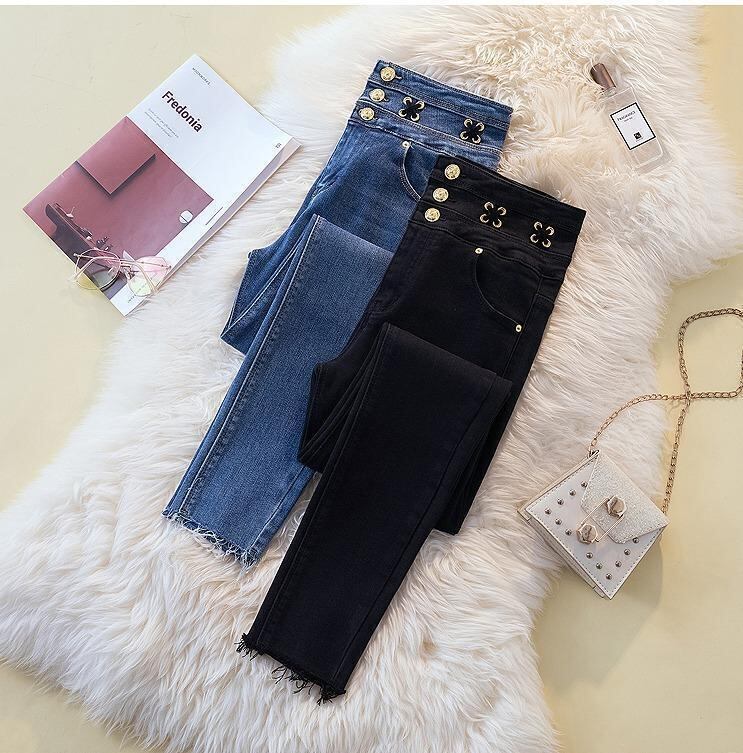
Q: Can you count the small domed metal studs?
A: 12